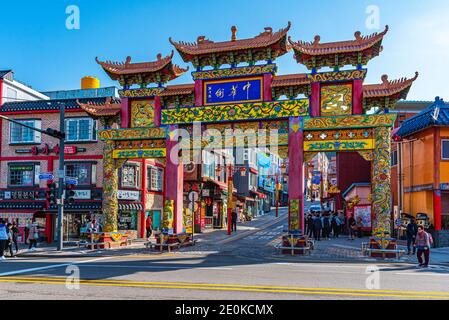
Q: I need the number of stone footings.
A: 4